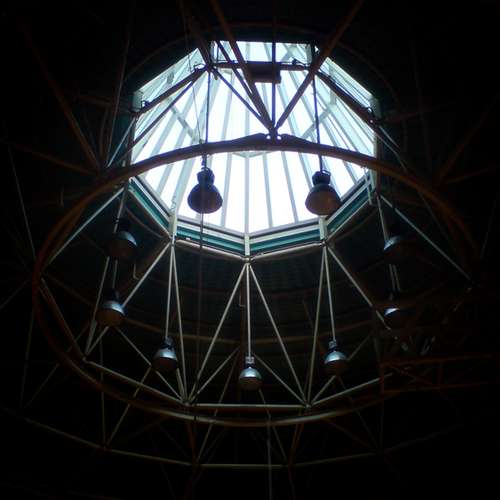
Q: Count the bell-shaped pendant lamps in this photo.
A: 9